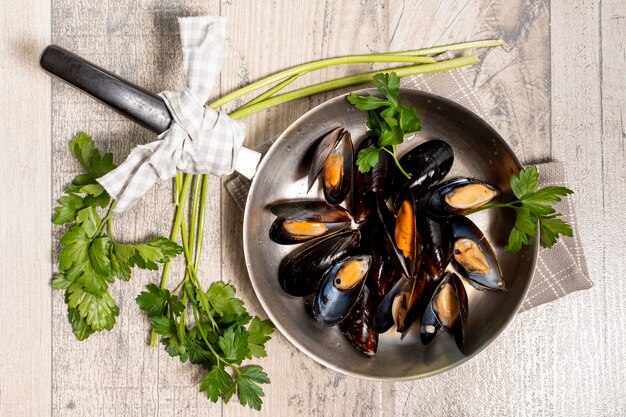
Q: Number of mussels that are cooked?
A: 8